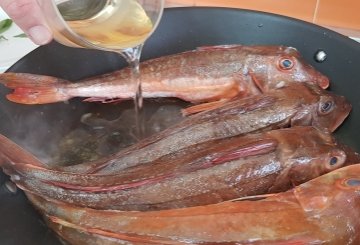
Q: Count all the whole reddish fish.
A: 4